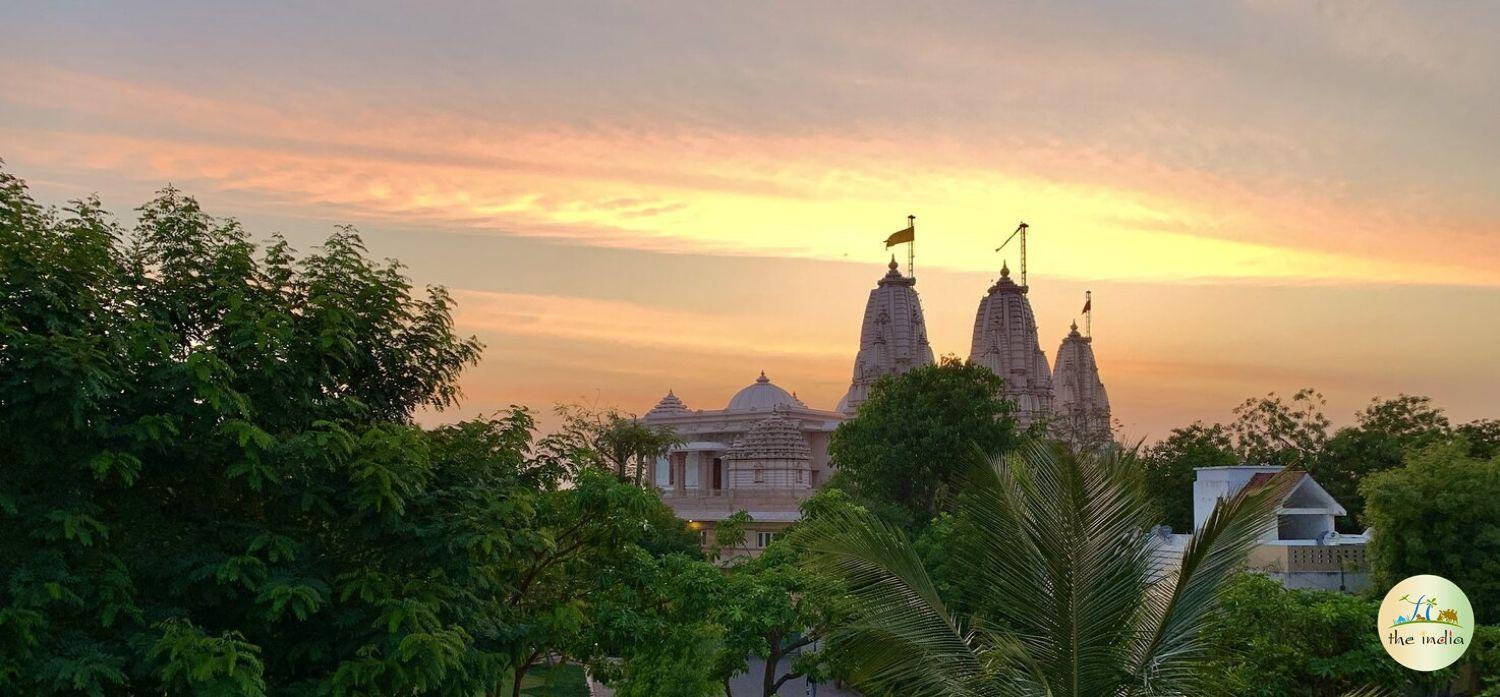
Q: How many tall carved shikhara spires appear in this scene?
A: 3